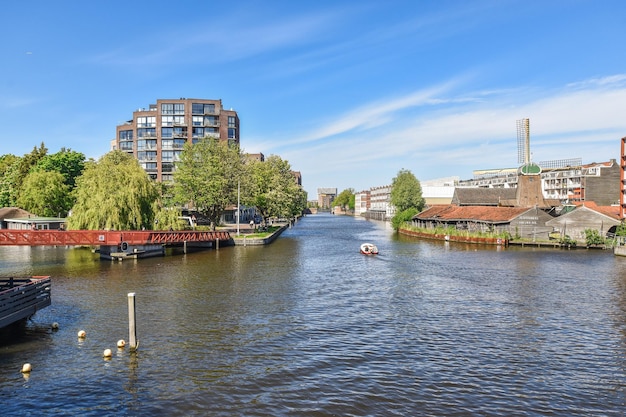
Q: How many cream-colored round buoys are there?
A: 5